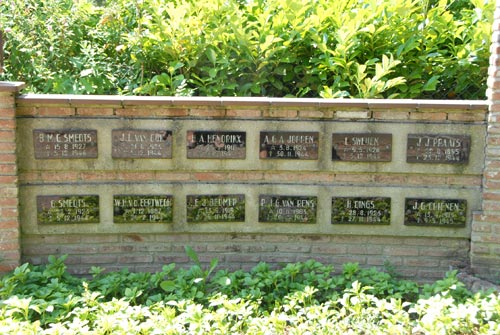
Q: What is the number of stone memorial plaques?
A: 12